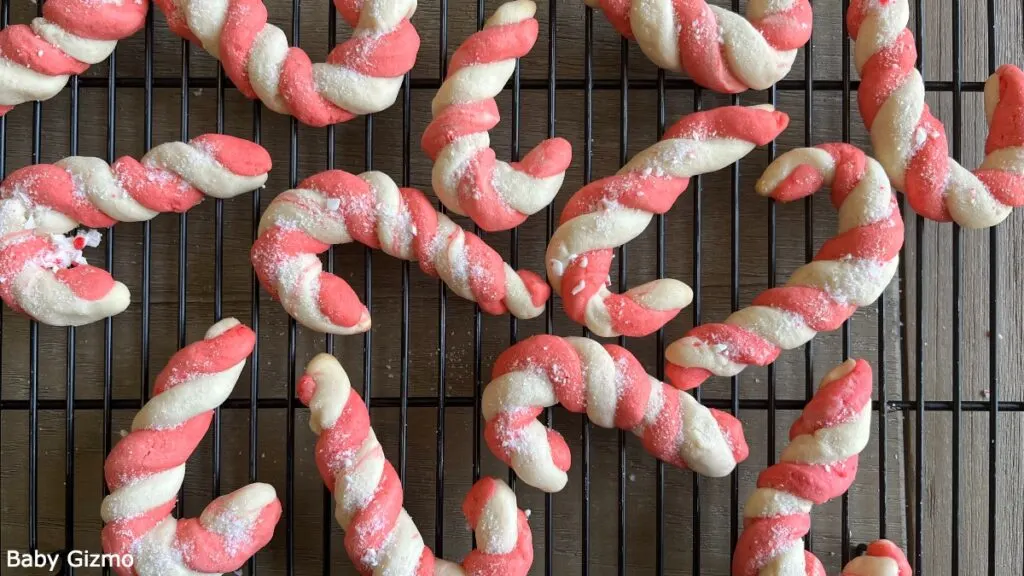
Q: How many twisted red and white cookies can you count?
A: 13